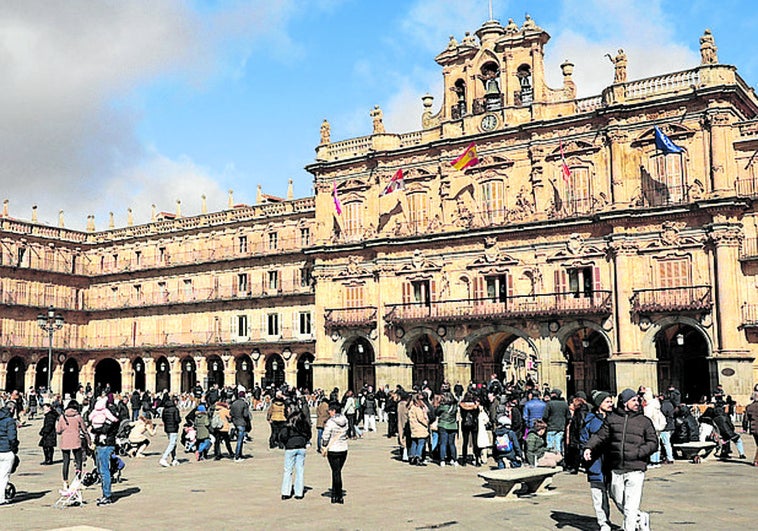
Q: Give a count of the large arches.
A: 5